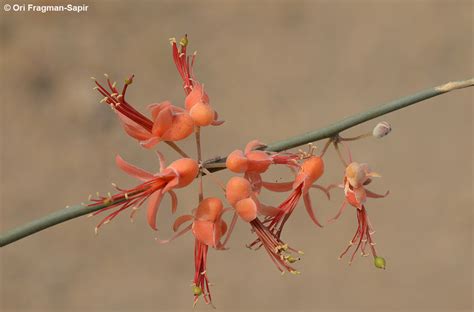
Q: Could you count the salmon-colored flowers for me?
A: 8